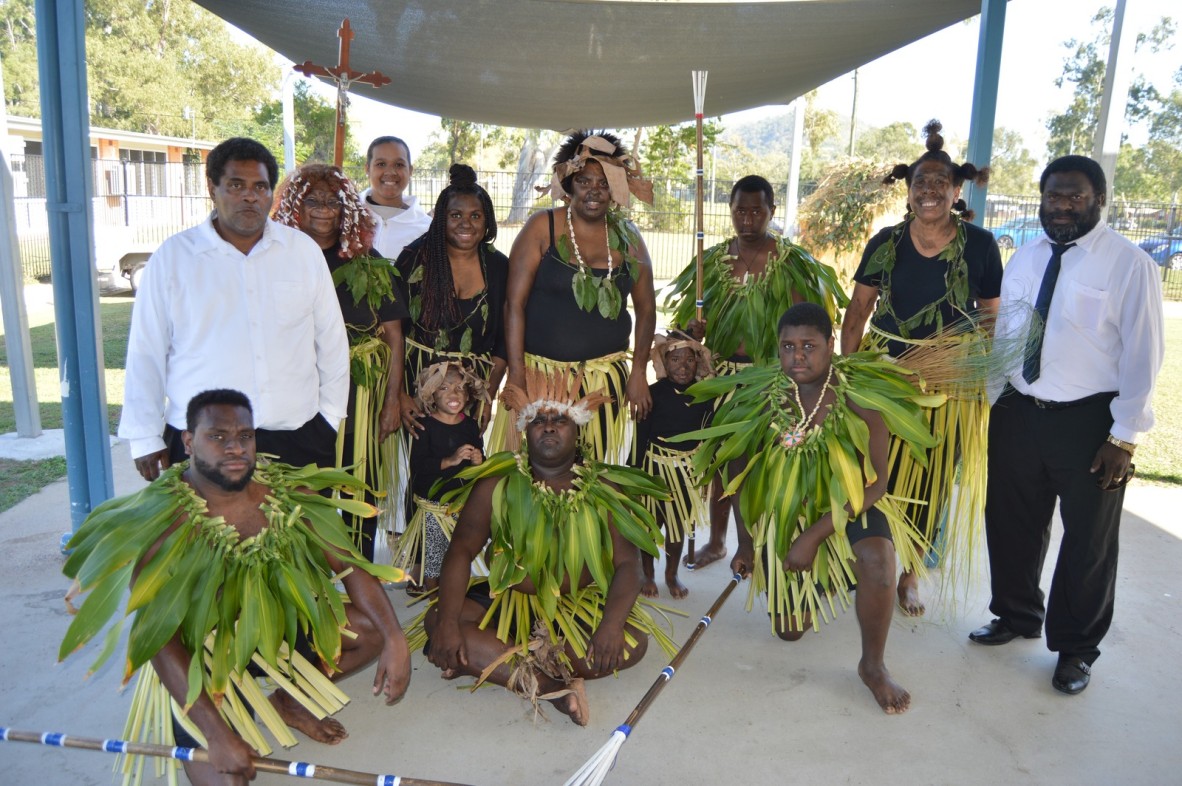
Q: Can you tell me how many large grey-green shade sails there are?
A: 1